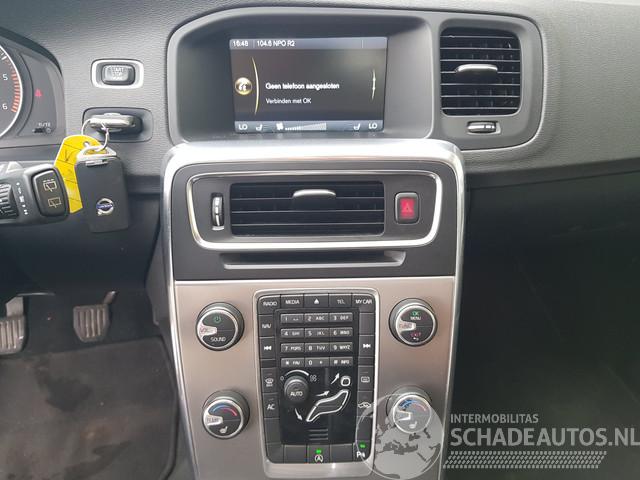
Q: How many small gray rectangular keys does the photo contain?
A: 12